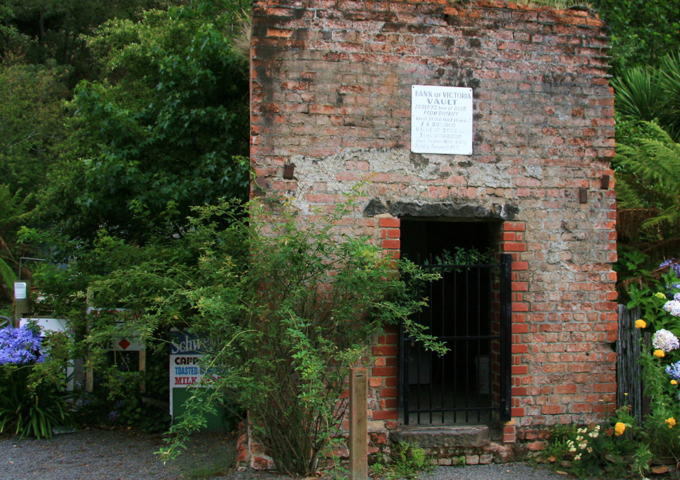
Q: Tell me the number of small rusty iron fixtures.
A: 3